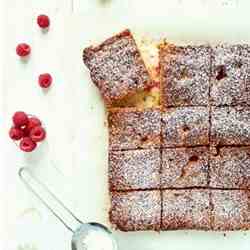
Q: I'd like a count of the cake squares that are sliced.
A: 12